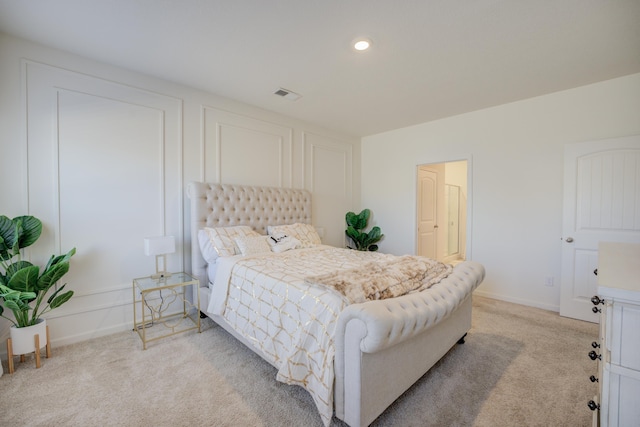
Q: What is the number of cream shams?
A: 2